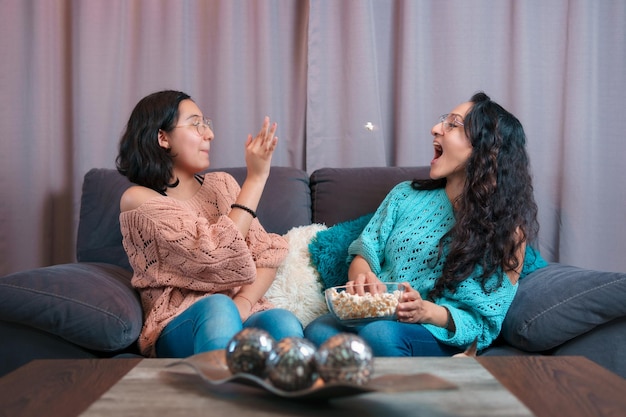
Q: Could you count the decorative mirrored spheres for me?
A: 3